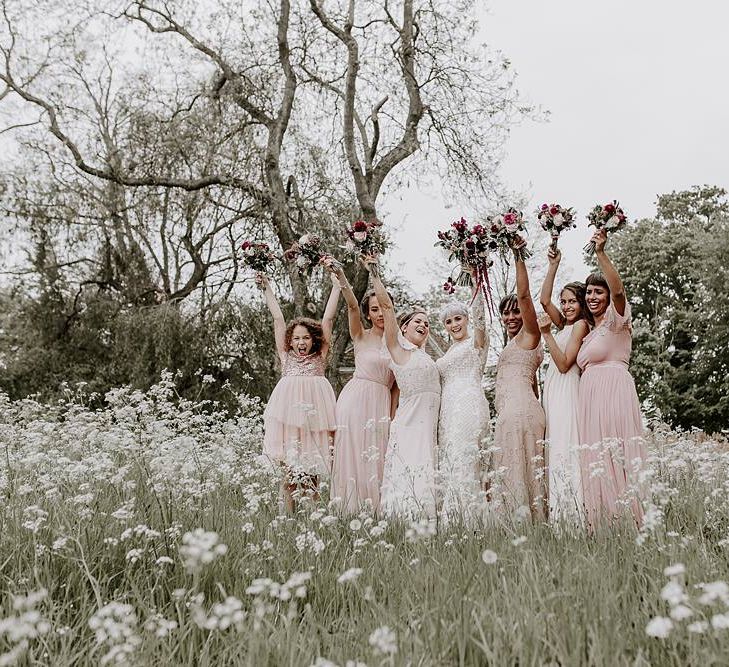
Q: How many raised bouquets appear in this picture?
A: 7